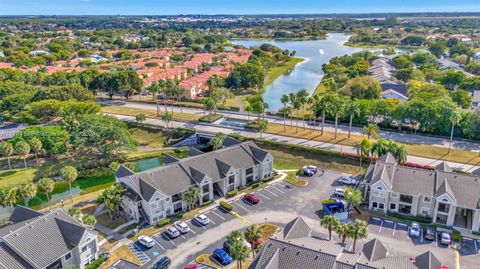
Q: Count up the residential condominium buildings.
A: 4